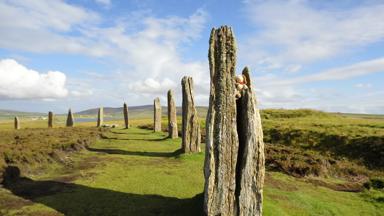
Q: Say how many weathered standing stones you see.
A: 9